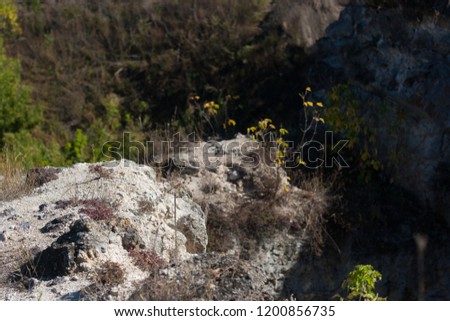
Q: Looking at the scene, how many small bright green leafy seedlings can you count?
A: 1